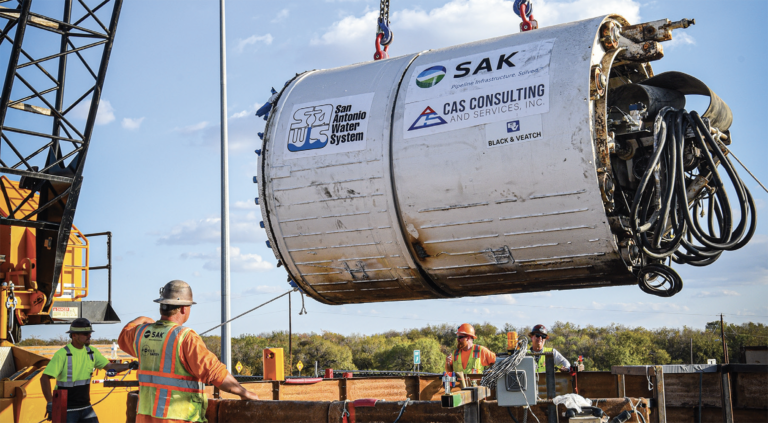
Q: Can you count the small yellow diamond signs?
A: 2